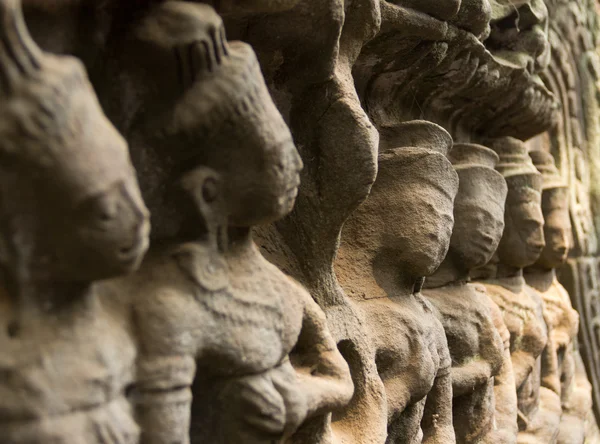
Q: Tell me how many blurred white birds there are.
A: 0